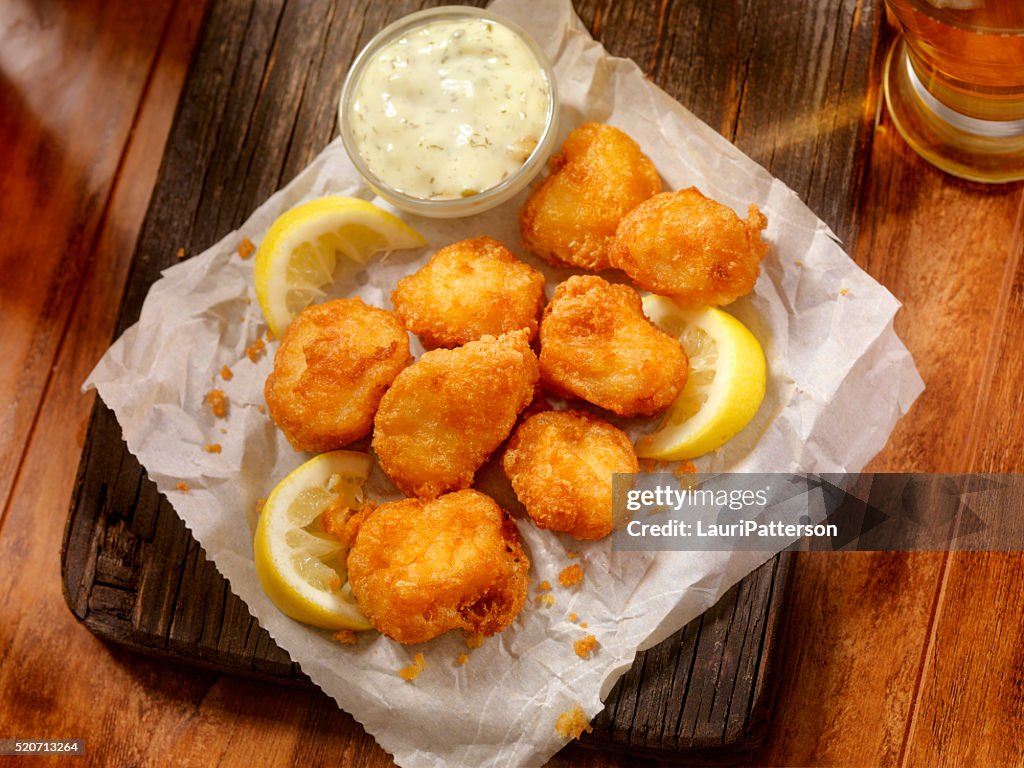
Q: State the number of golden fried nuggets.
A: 8